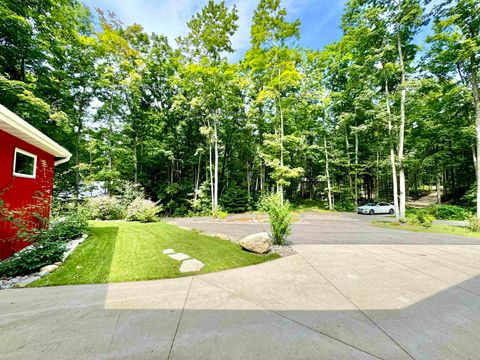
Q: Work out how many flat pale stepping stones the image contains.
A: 3